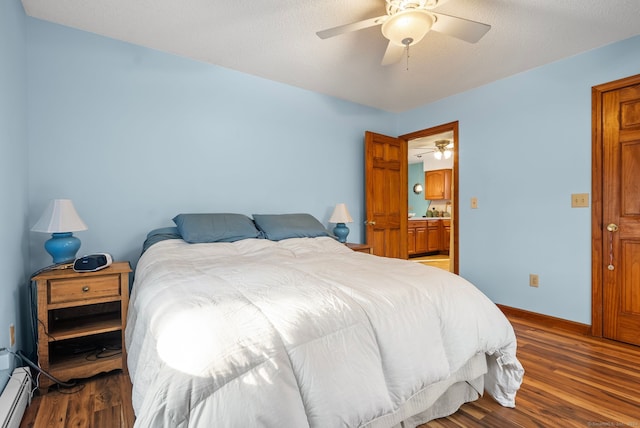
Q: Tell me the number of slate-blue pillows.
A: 2